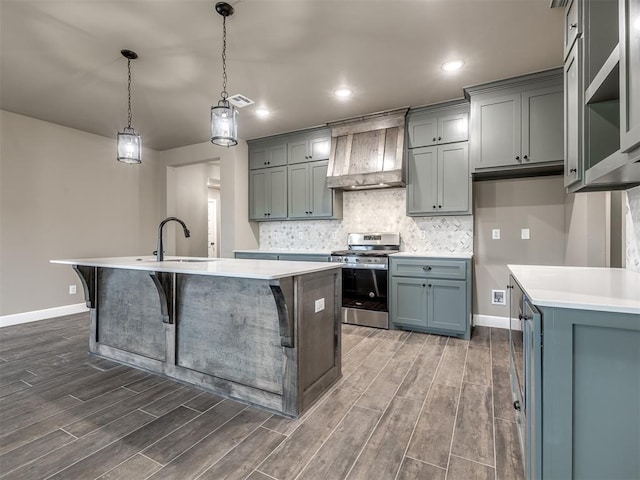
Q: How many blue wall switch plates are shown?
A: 0